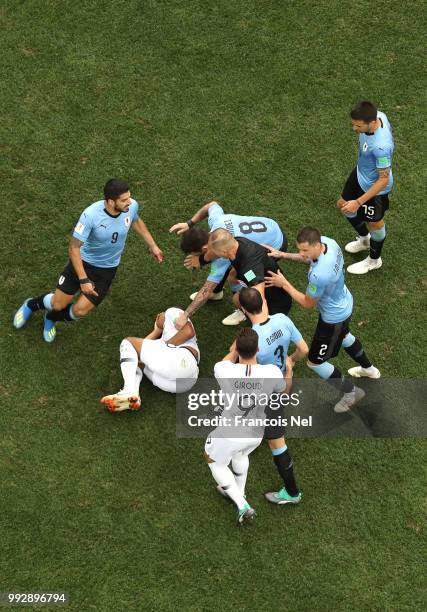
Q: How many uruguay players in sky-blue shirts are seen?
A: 5